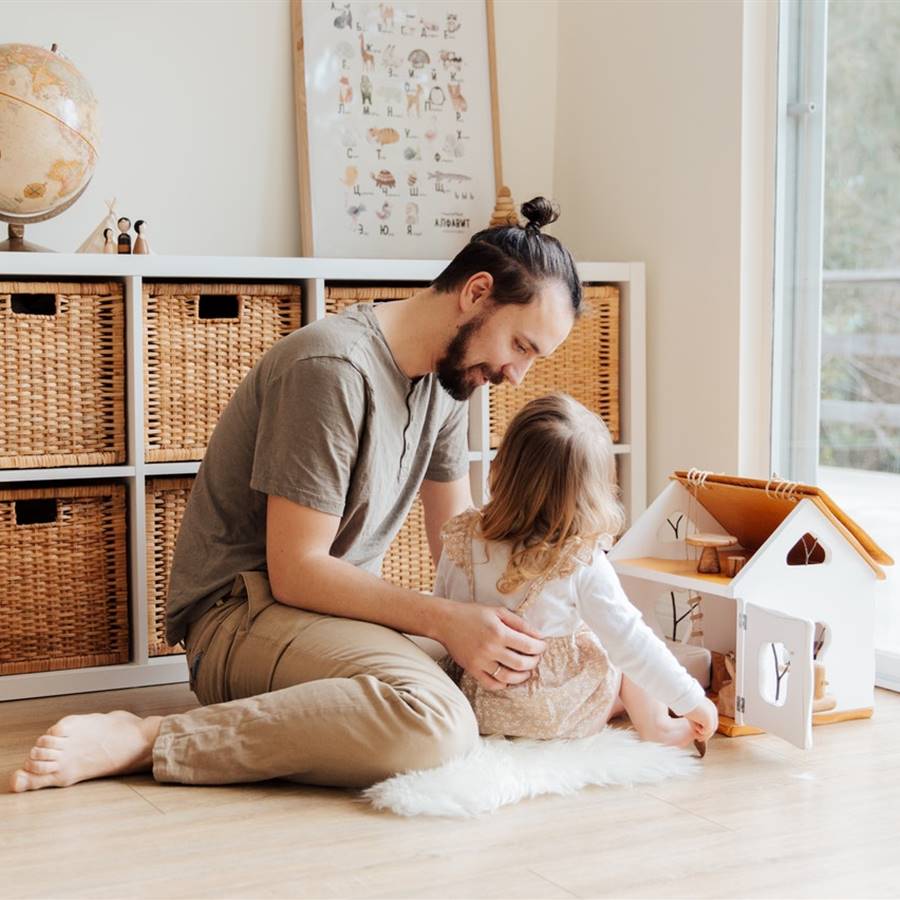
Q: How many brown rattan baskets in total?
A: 7